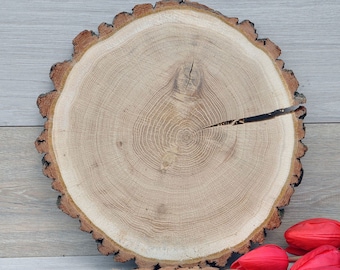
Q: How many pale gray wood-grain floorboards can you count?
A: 3